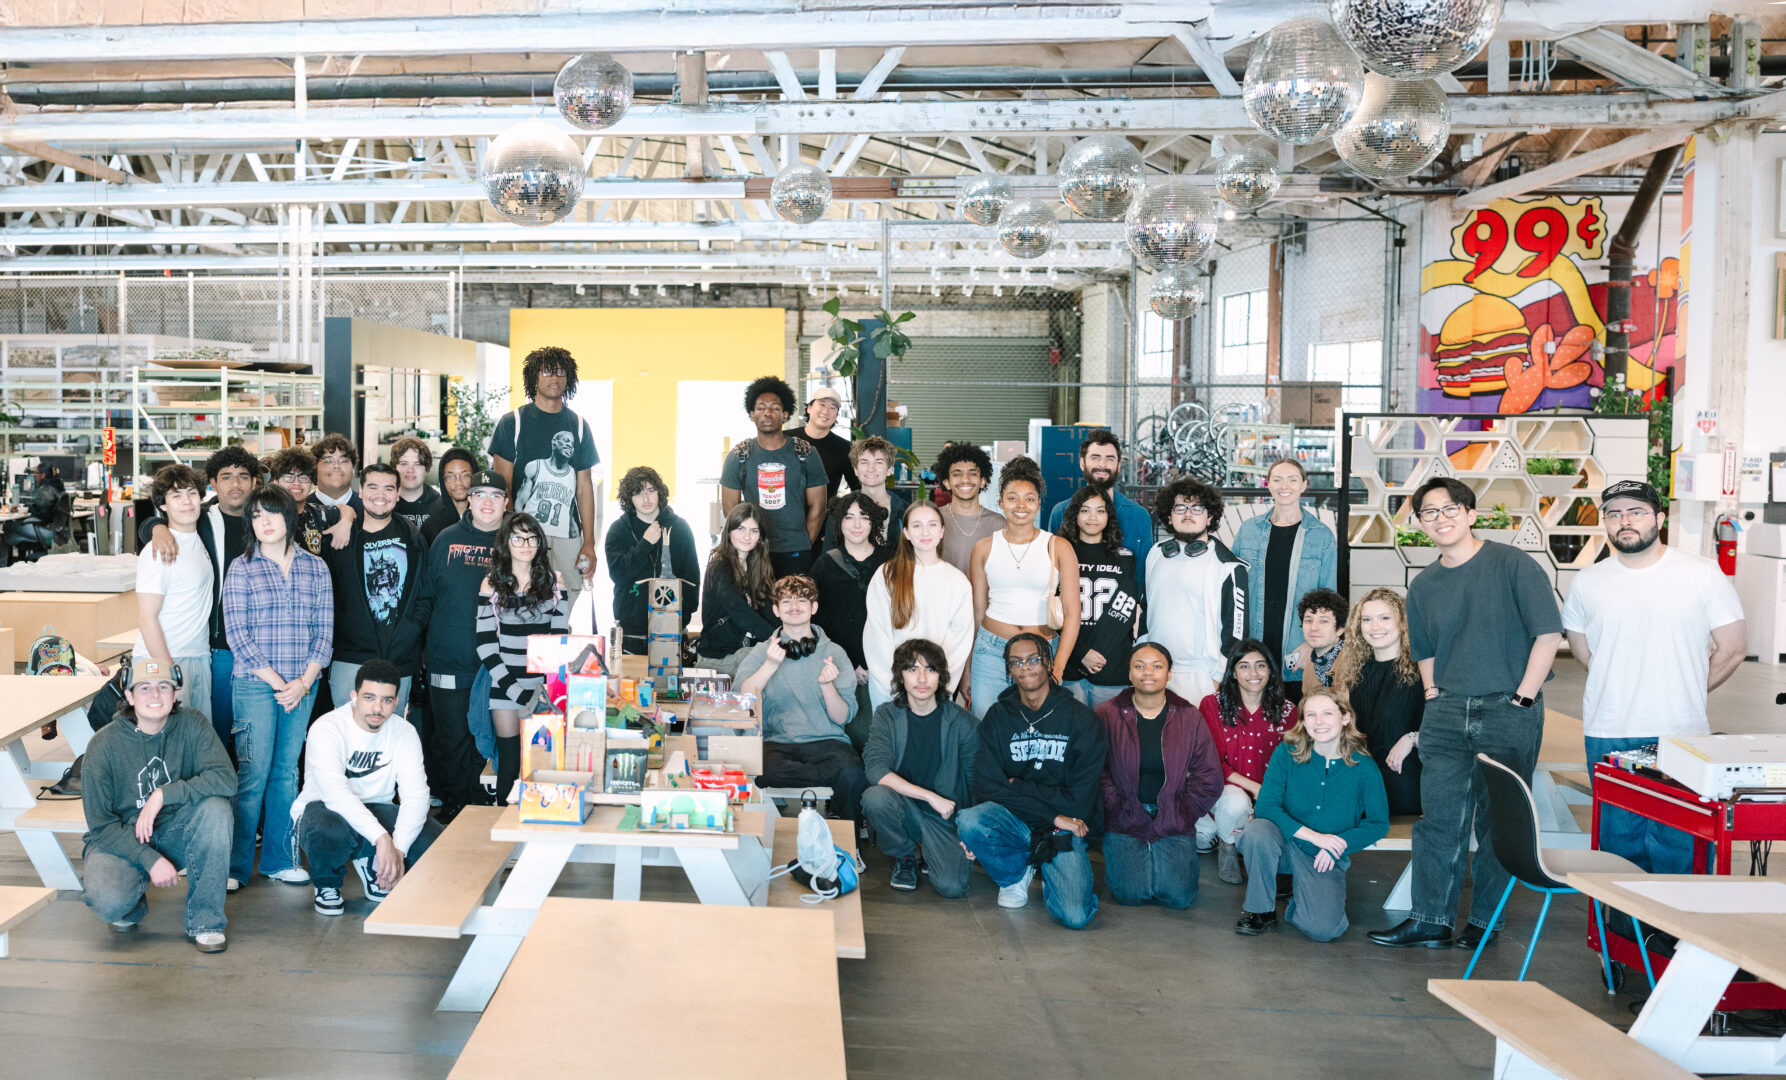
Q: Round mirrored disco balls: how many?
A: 12